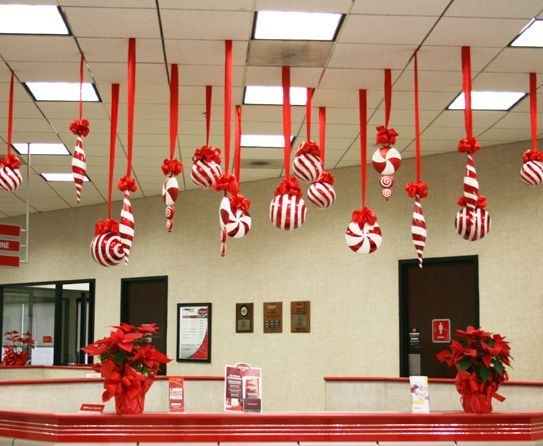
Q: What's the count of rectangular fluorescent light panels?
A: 9